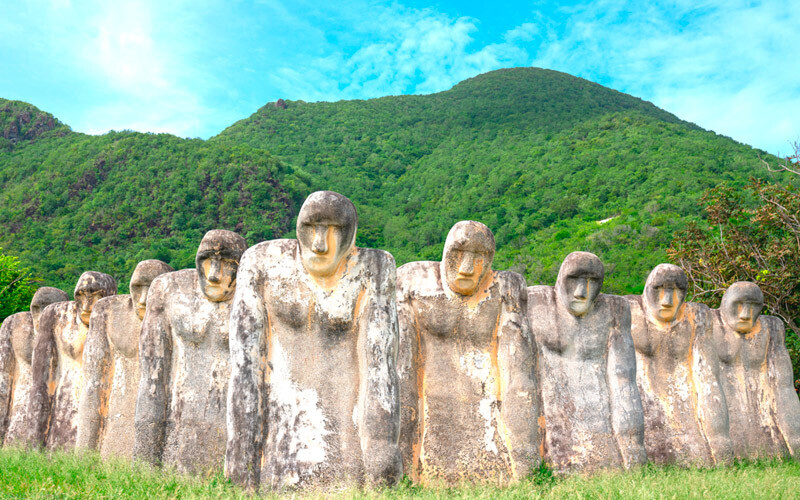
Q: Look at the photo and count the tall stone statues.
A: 9